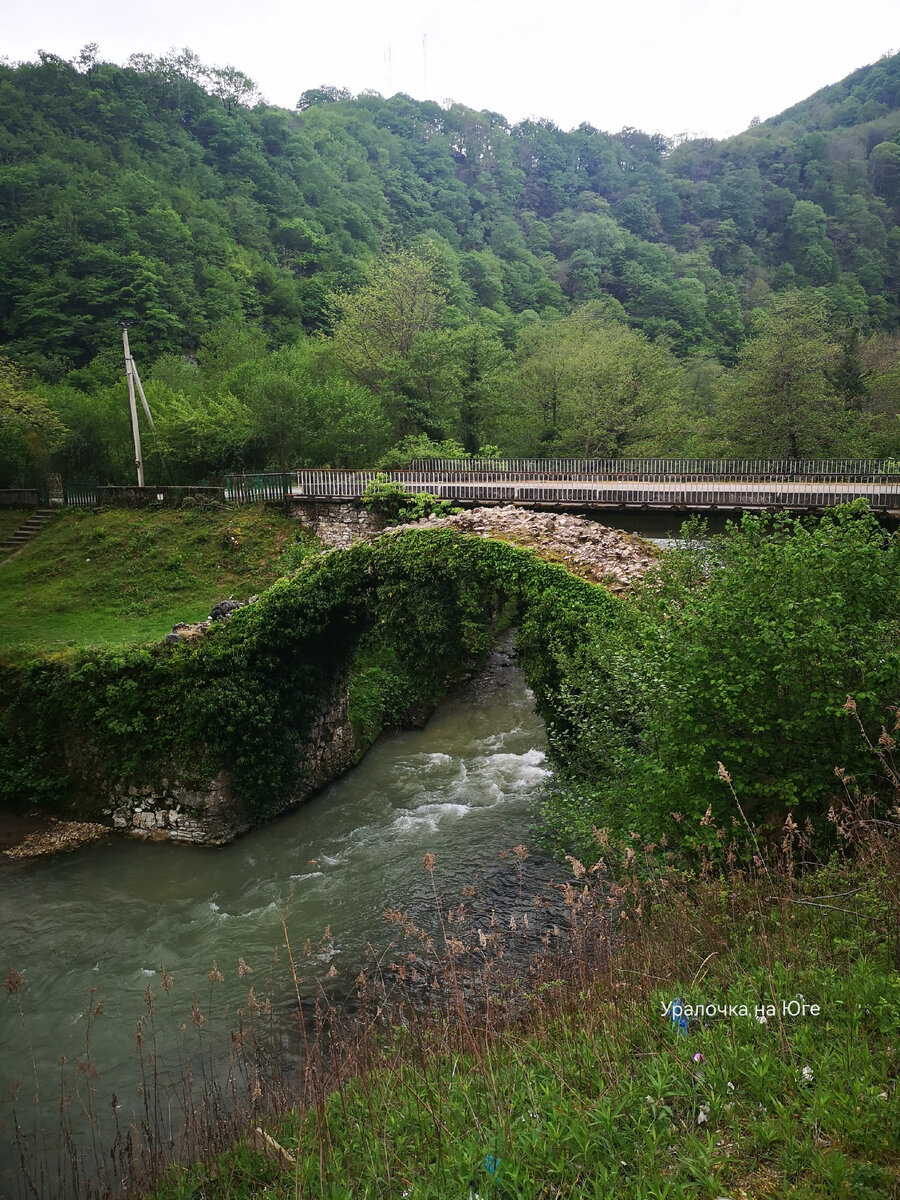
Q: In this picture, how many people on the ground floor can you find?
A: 0